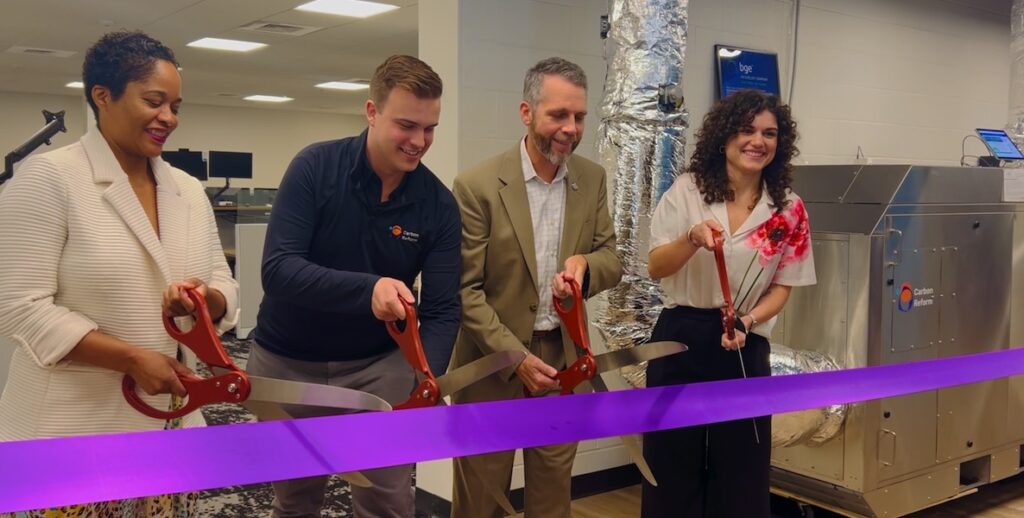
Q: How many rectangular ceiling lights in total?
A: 5